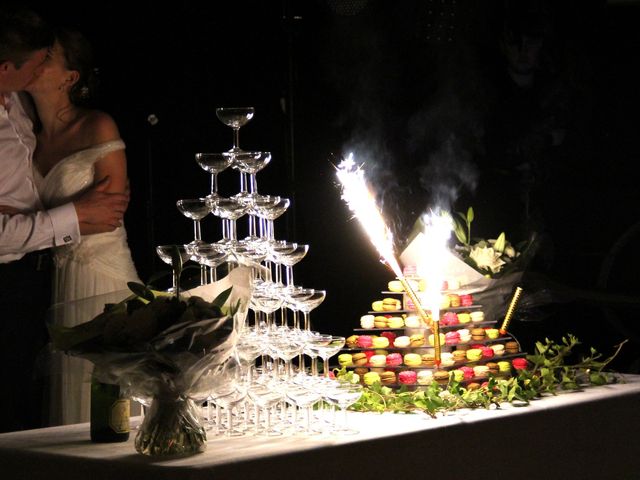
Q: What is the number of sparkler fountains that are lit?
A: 2